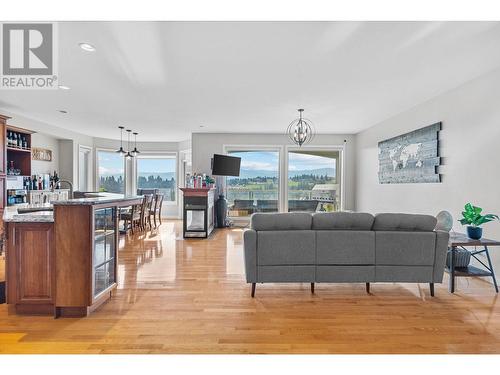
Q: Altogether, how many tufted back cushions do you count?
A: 3